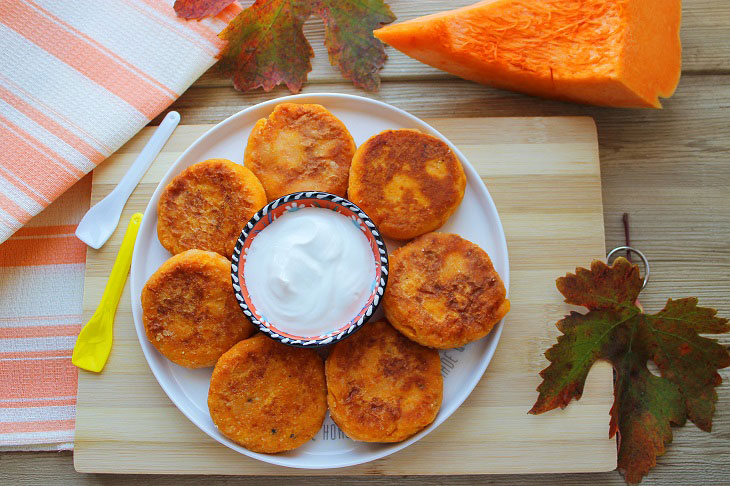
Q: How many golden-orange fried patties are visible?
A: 7